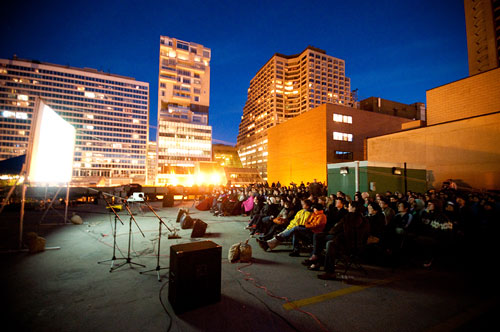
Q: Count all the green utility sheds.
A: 1